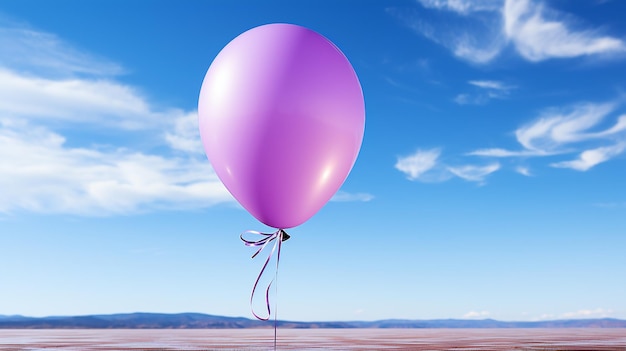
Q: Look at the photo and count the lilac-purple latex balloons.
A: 1